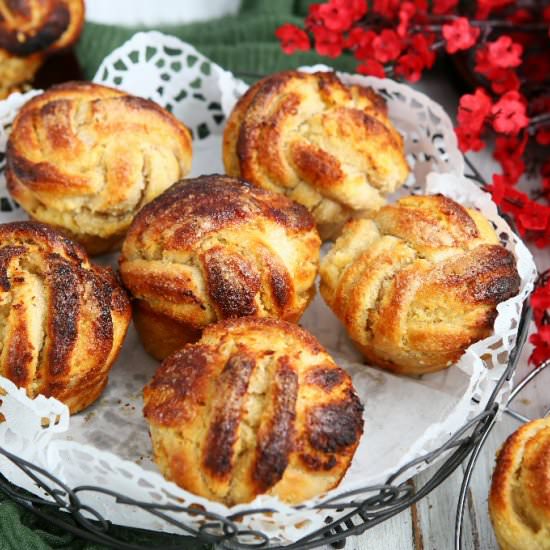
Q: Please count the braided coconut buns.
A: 8